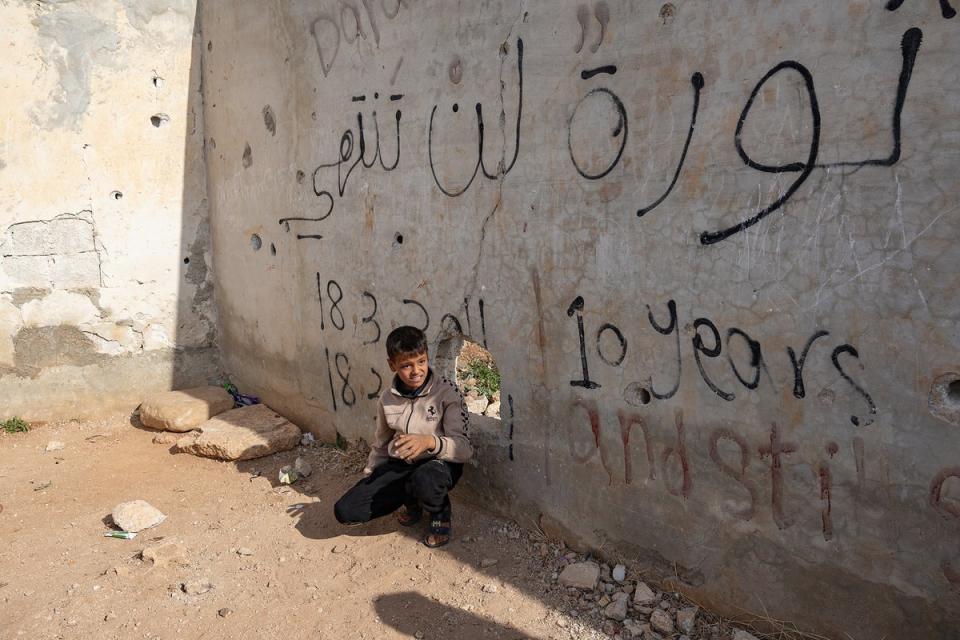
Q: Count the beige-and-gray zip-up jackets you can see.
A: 1